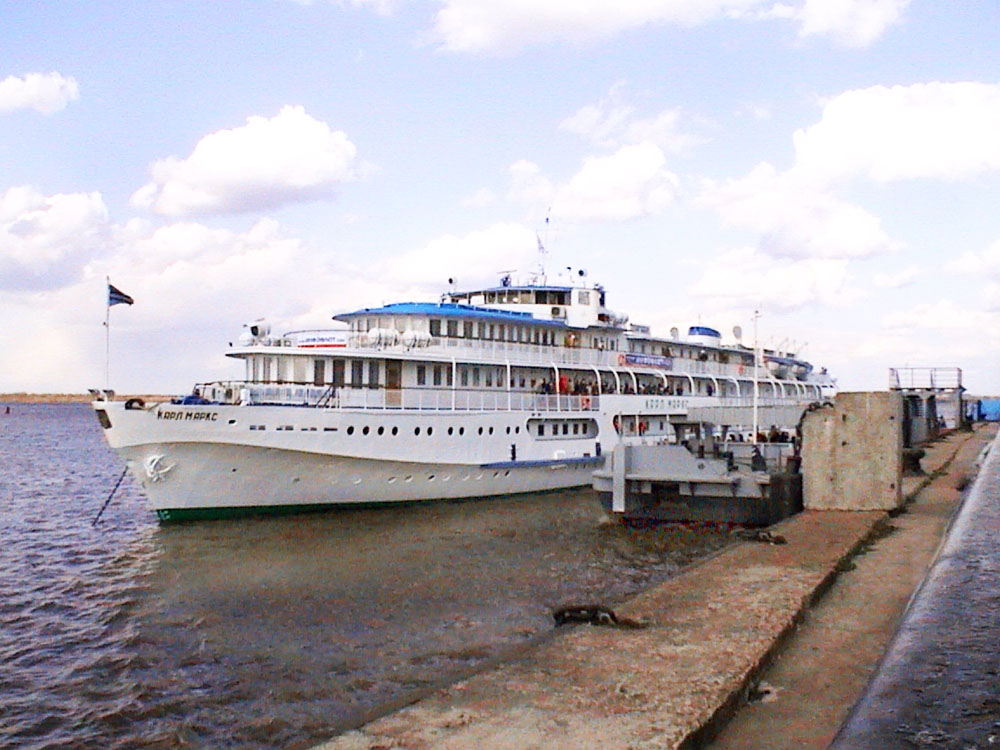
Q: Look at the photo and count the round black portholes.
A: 12